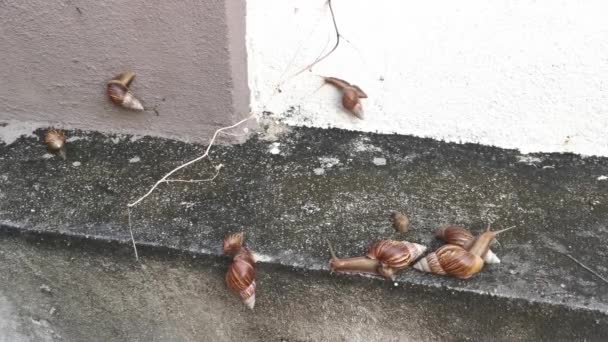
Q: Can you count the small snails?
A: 2